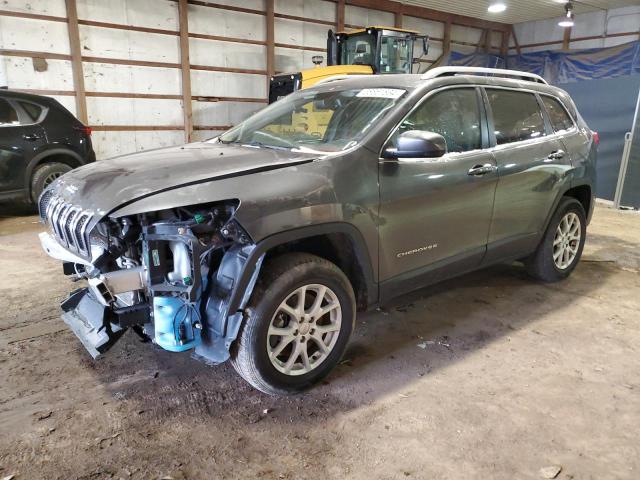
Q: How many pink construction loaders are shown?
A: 0